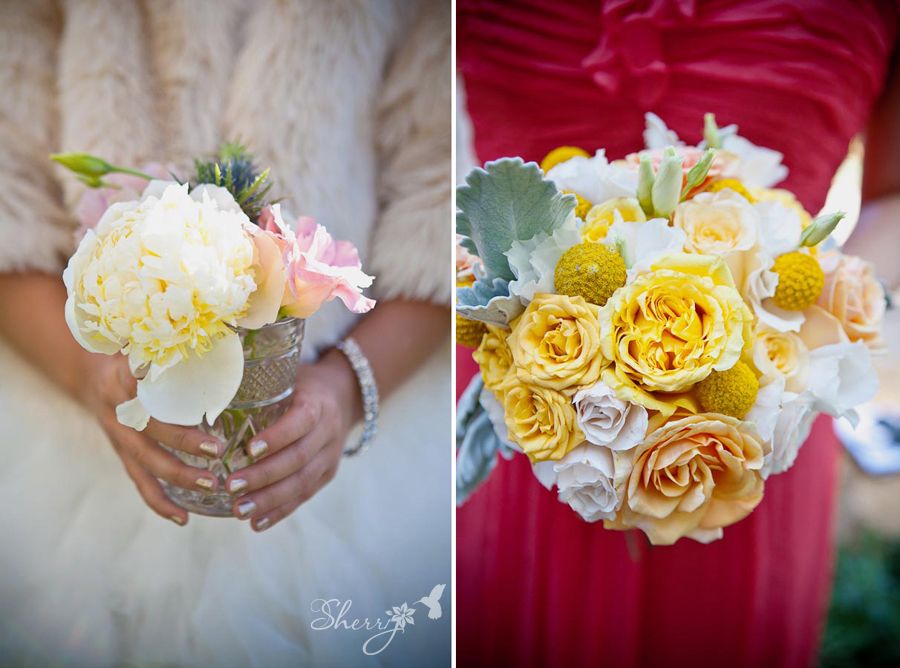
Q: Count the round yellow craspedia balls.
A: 7